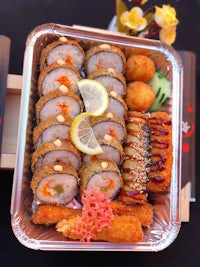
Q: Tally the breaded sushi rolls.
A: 12